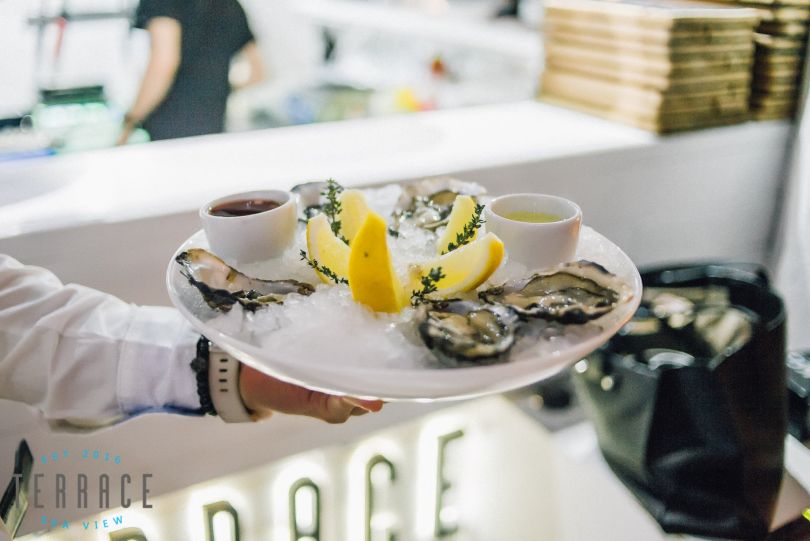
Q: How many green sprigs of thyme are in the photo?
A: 4